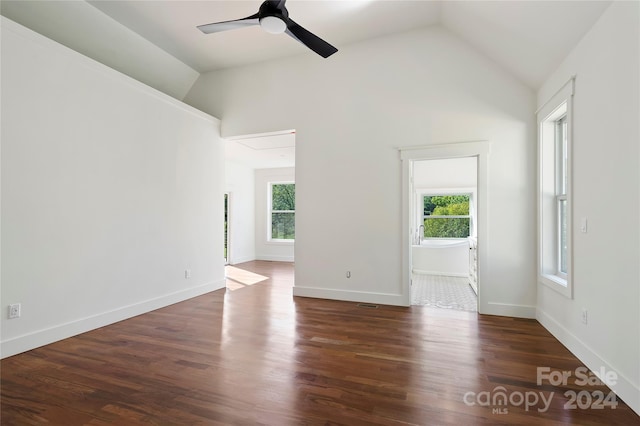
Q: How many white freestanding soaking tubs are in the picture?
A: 1